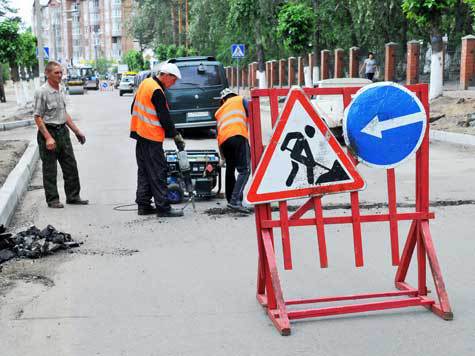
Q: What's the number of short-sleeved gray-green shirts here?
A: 1